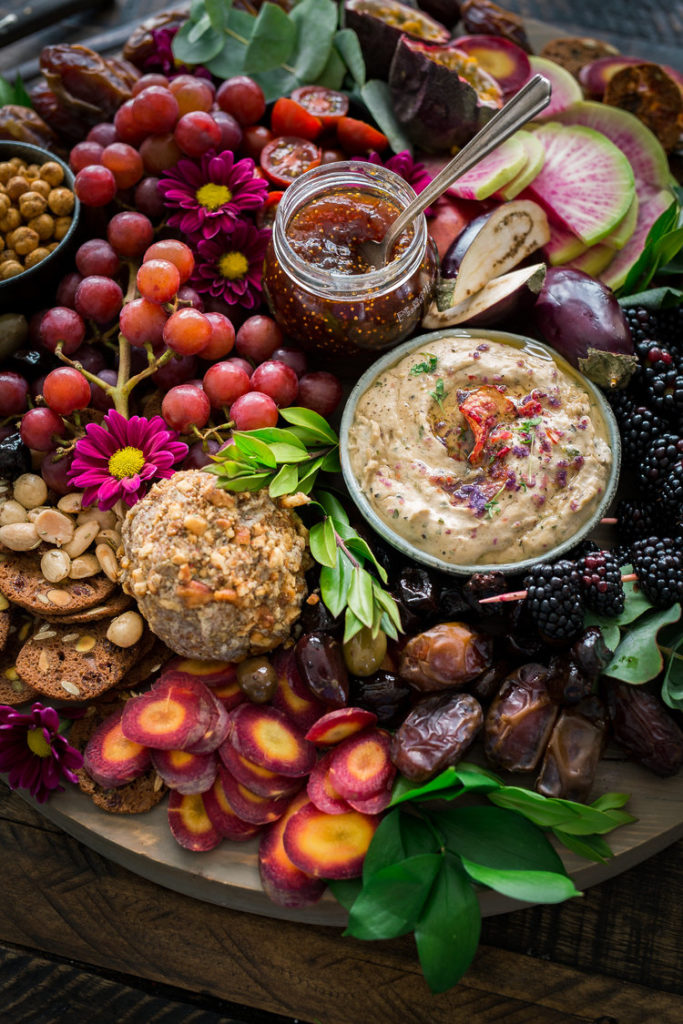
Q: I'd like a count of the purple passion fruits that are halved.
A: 2